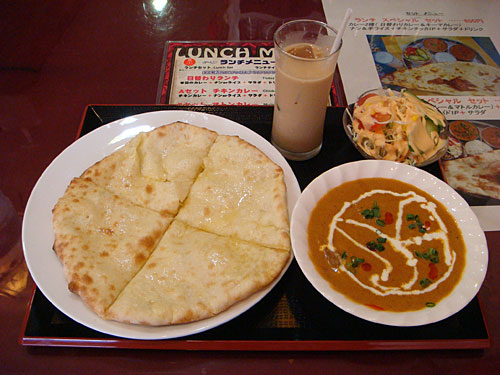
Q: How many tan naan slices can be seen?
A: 4